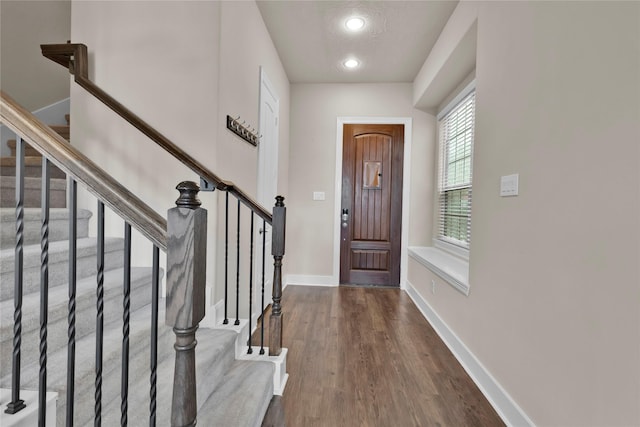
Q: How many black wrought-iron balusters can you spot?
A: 10